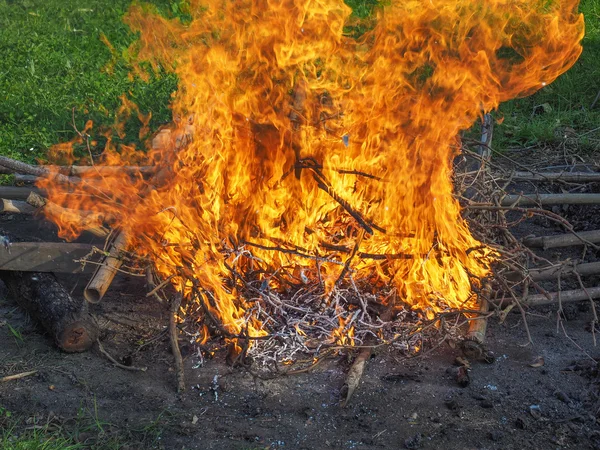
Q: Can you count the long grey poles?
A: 5